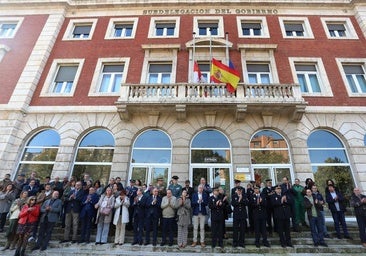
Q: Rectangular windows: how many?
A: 15